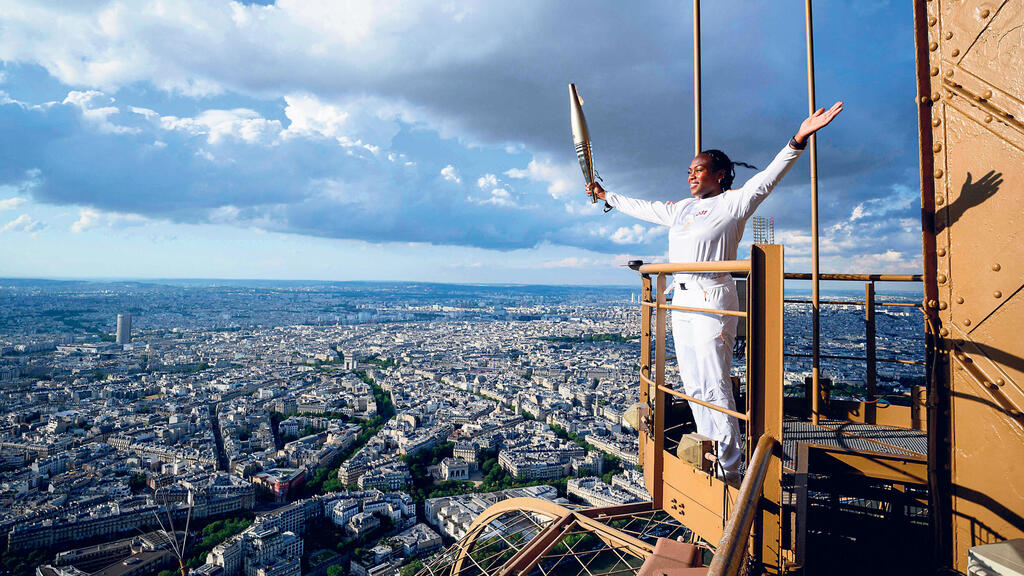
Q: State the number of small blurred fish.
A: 0